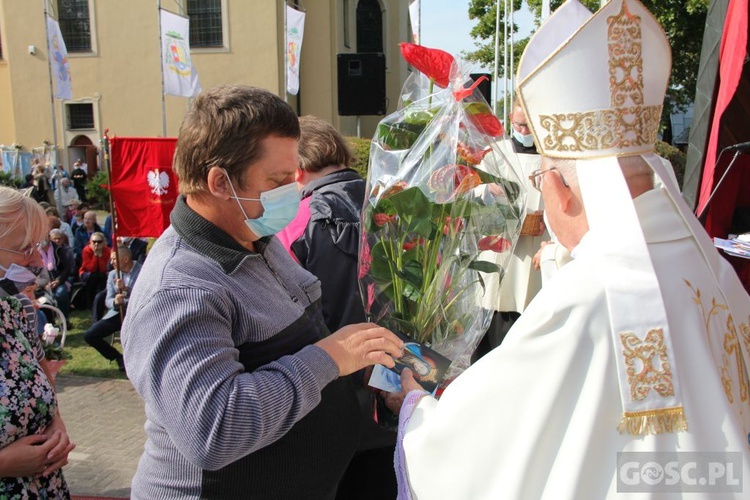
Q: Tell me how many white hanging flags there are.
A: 4